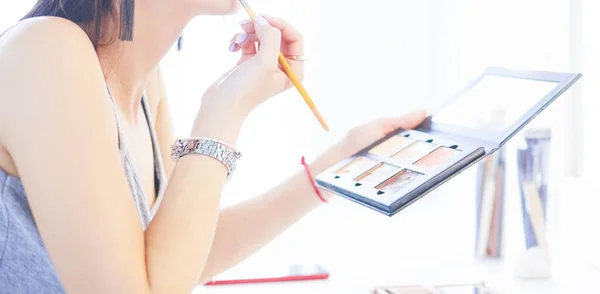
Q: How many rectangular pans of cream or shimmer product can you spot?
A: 6